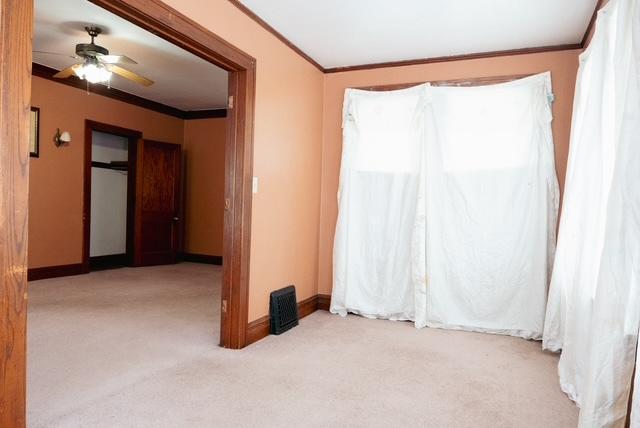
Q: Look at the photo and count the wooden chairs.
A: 0